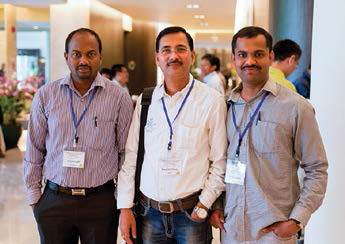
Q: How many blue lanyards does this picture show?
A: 3